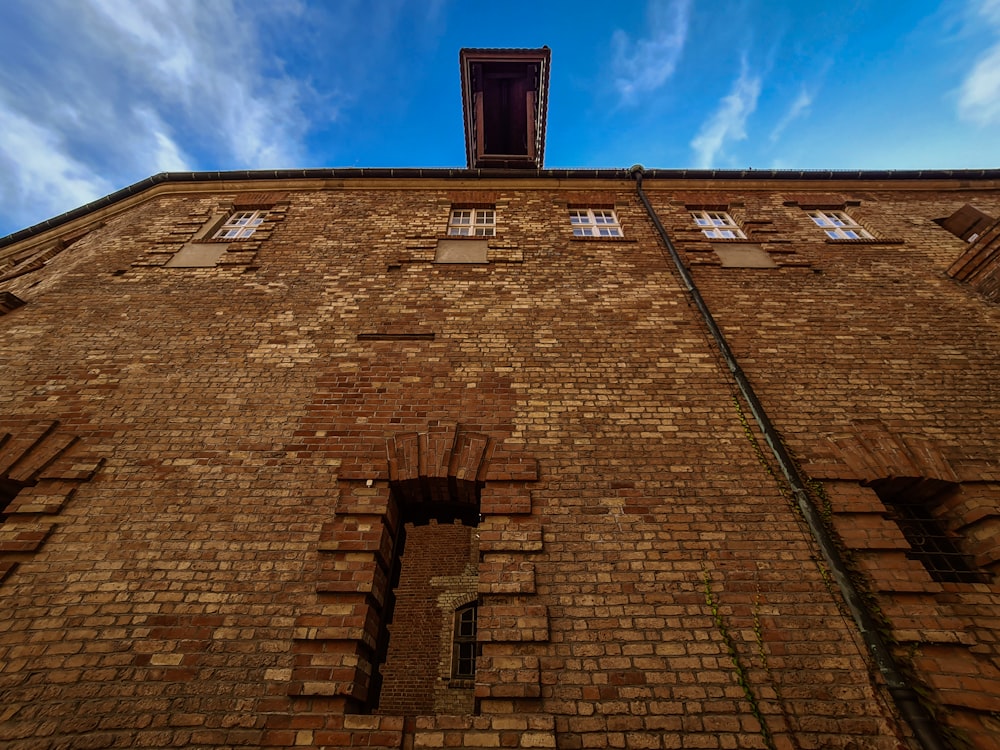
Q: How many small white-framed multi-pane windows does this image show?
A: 5